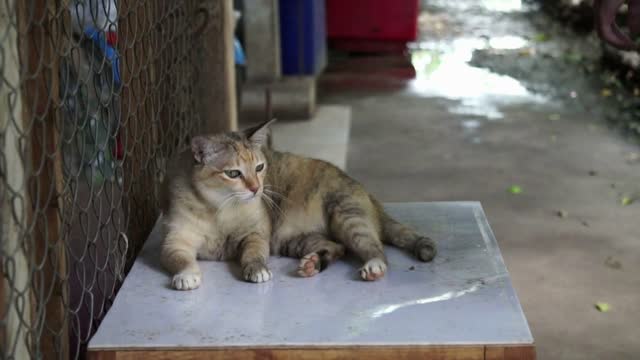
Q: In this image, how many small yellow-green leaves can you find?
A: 3